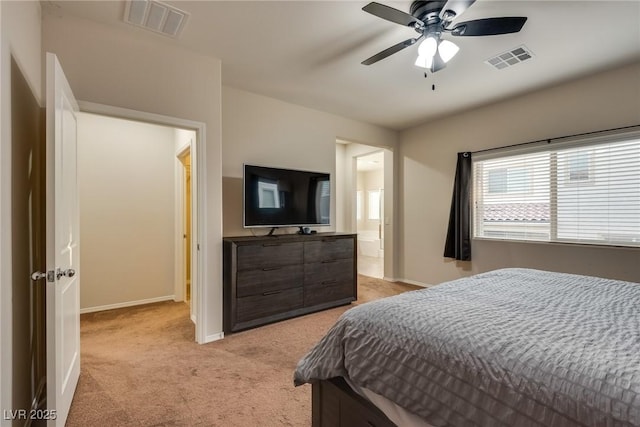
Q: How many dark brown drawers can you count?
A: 6